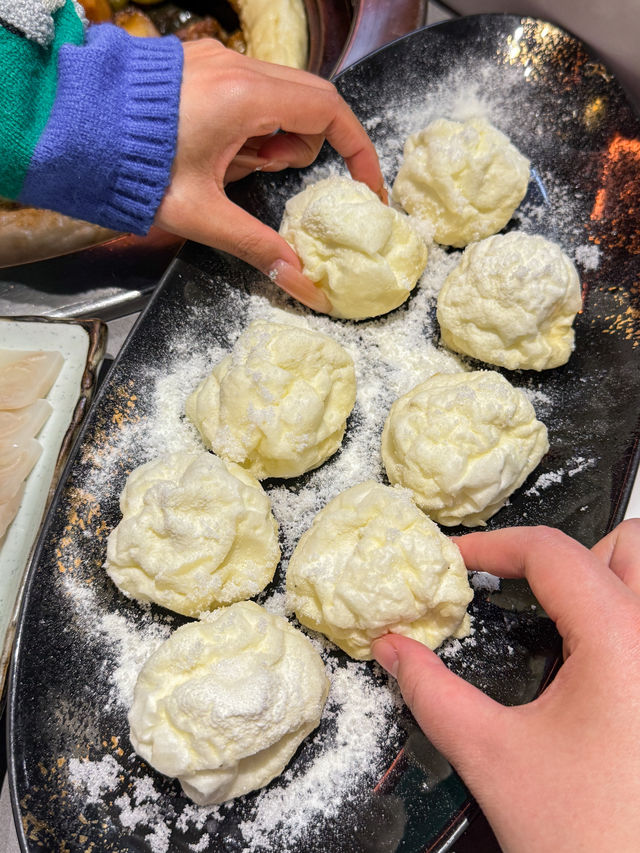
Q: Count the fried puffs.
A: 8